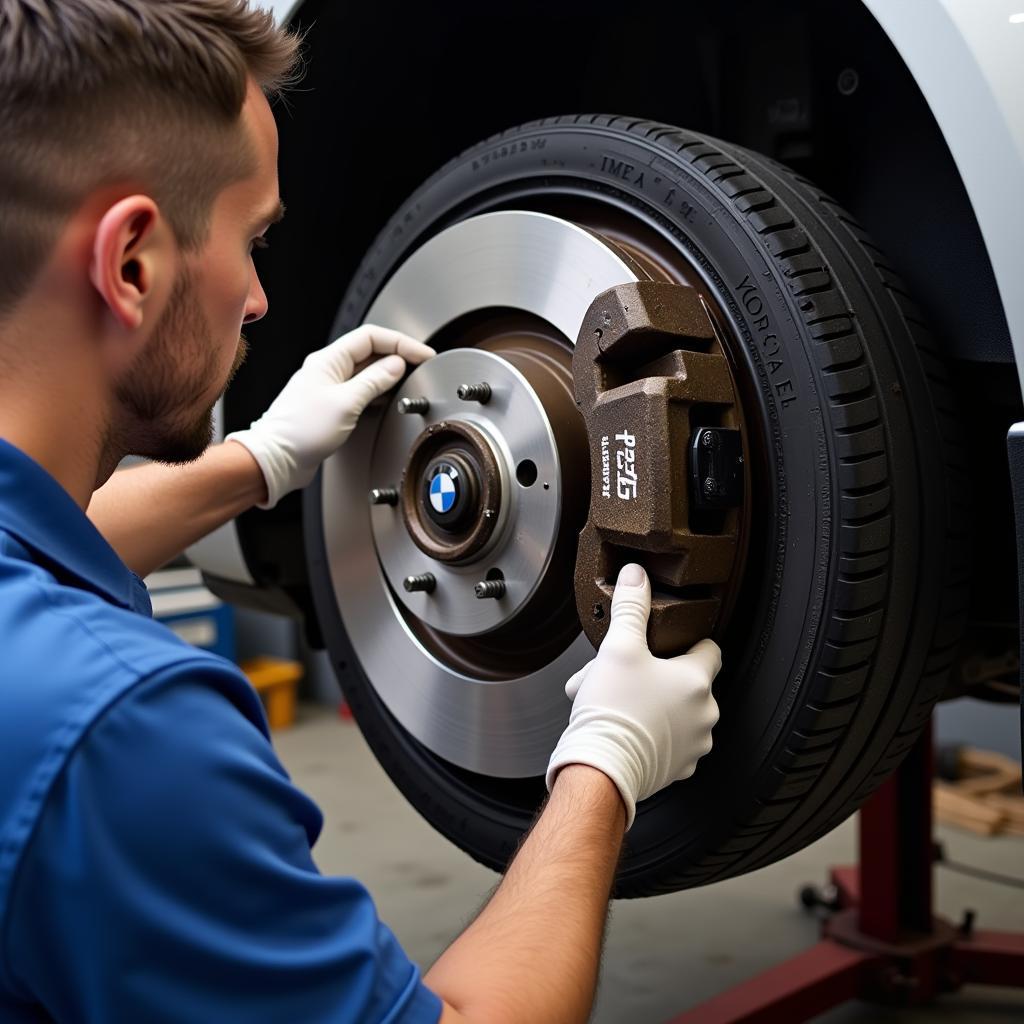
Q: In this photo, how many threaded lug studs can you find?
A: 5